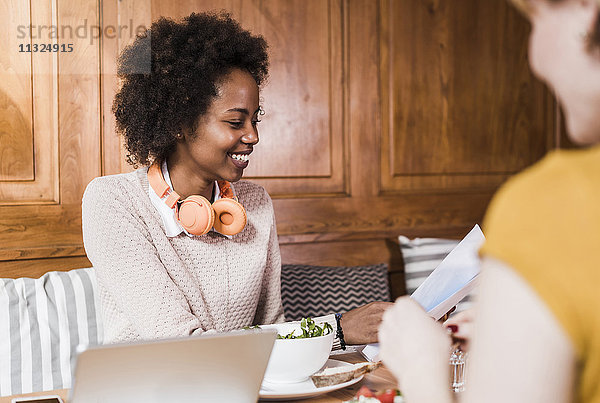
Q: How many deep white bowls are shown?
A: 1